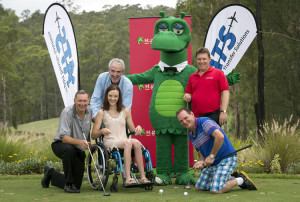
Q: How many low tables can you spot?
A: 0